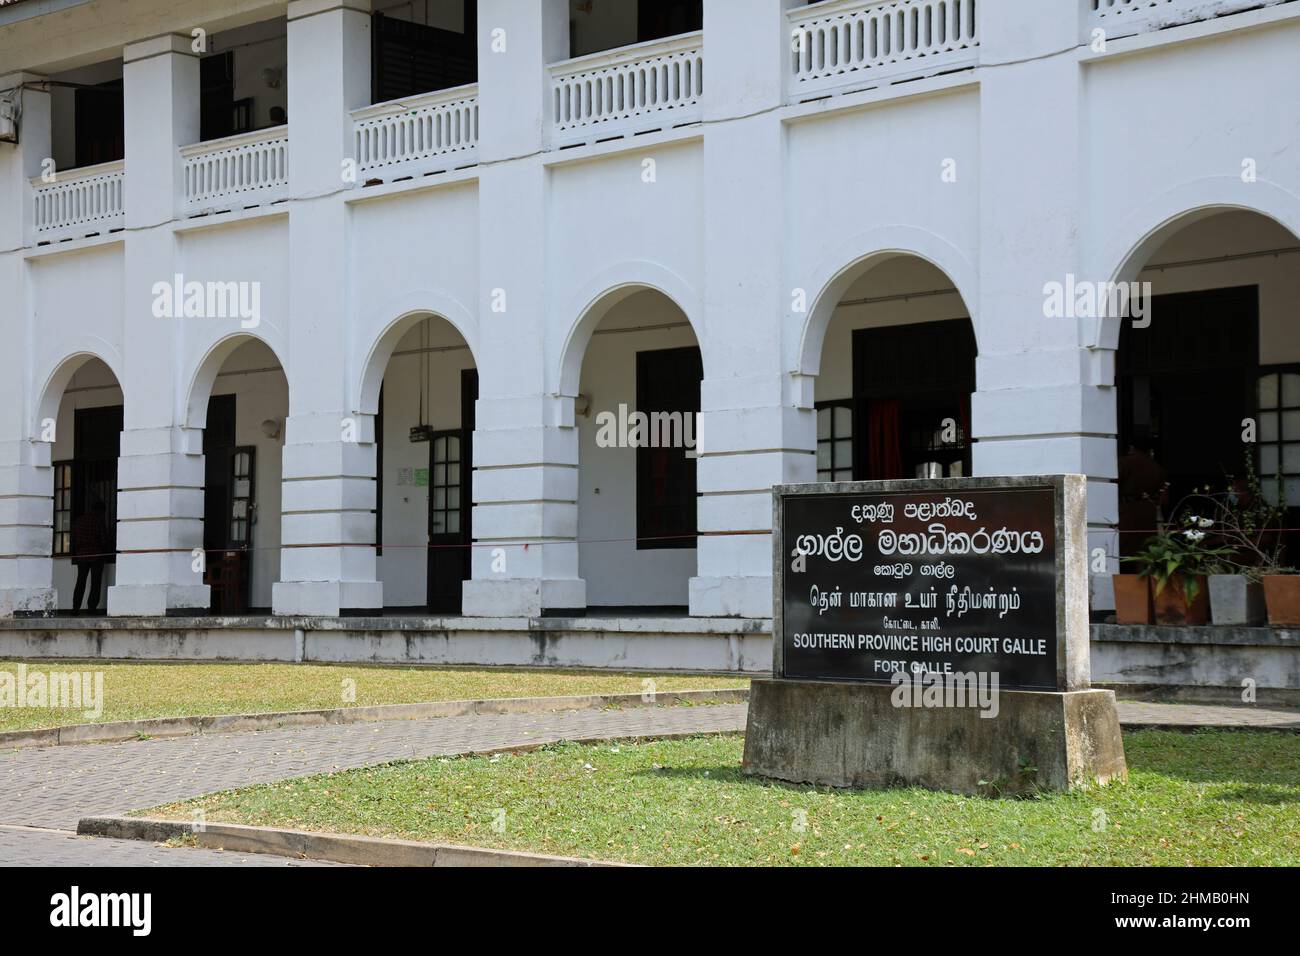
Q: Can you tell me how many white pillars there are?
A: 6